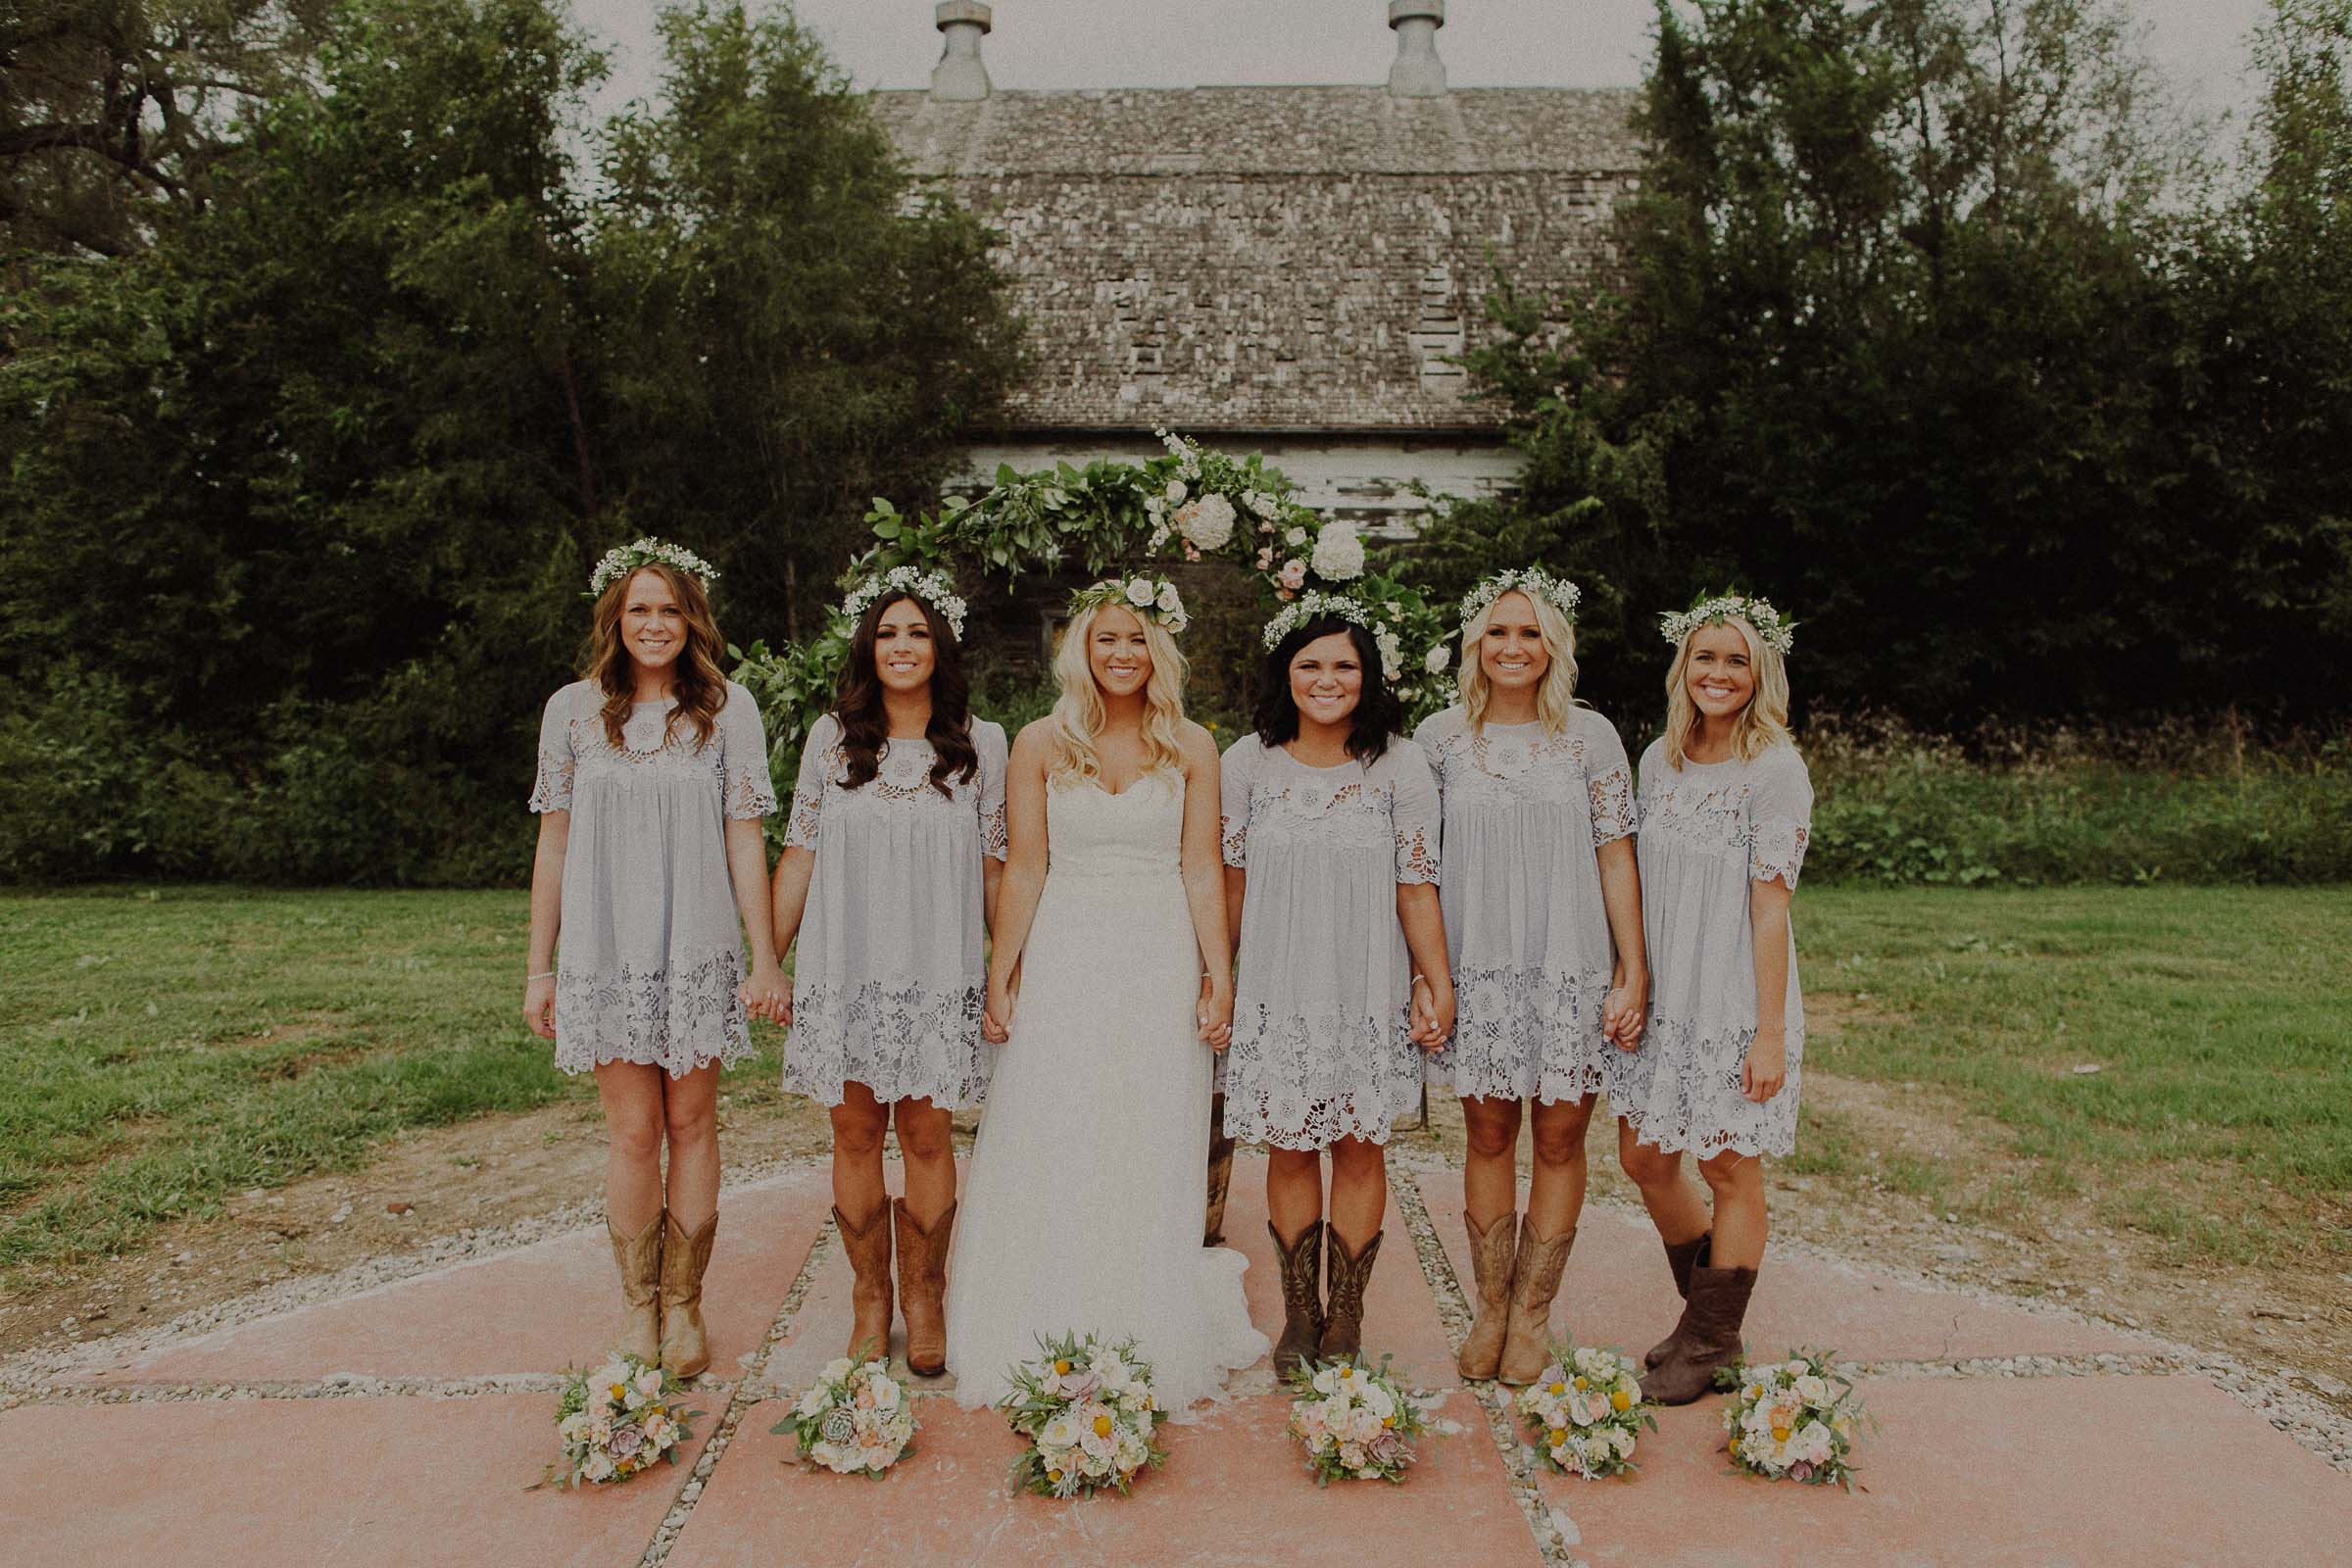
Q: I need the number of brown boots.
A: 10